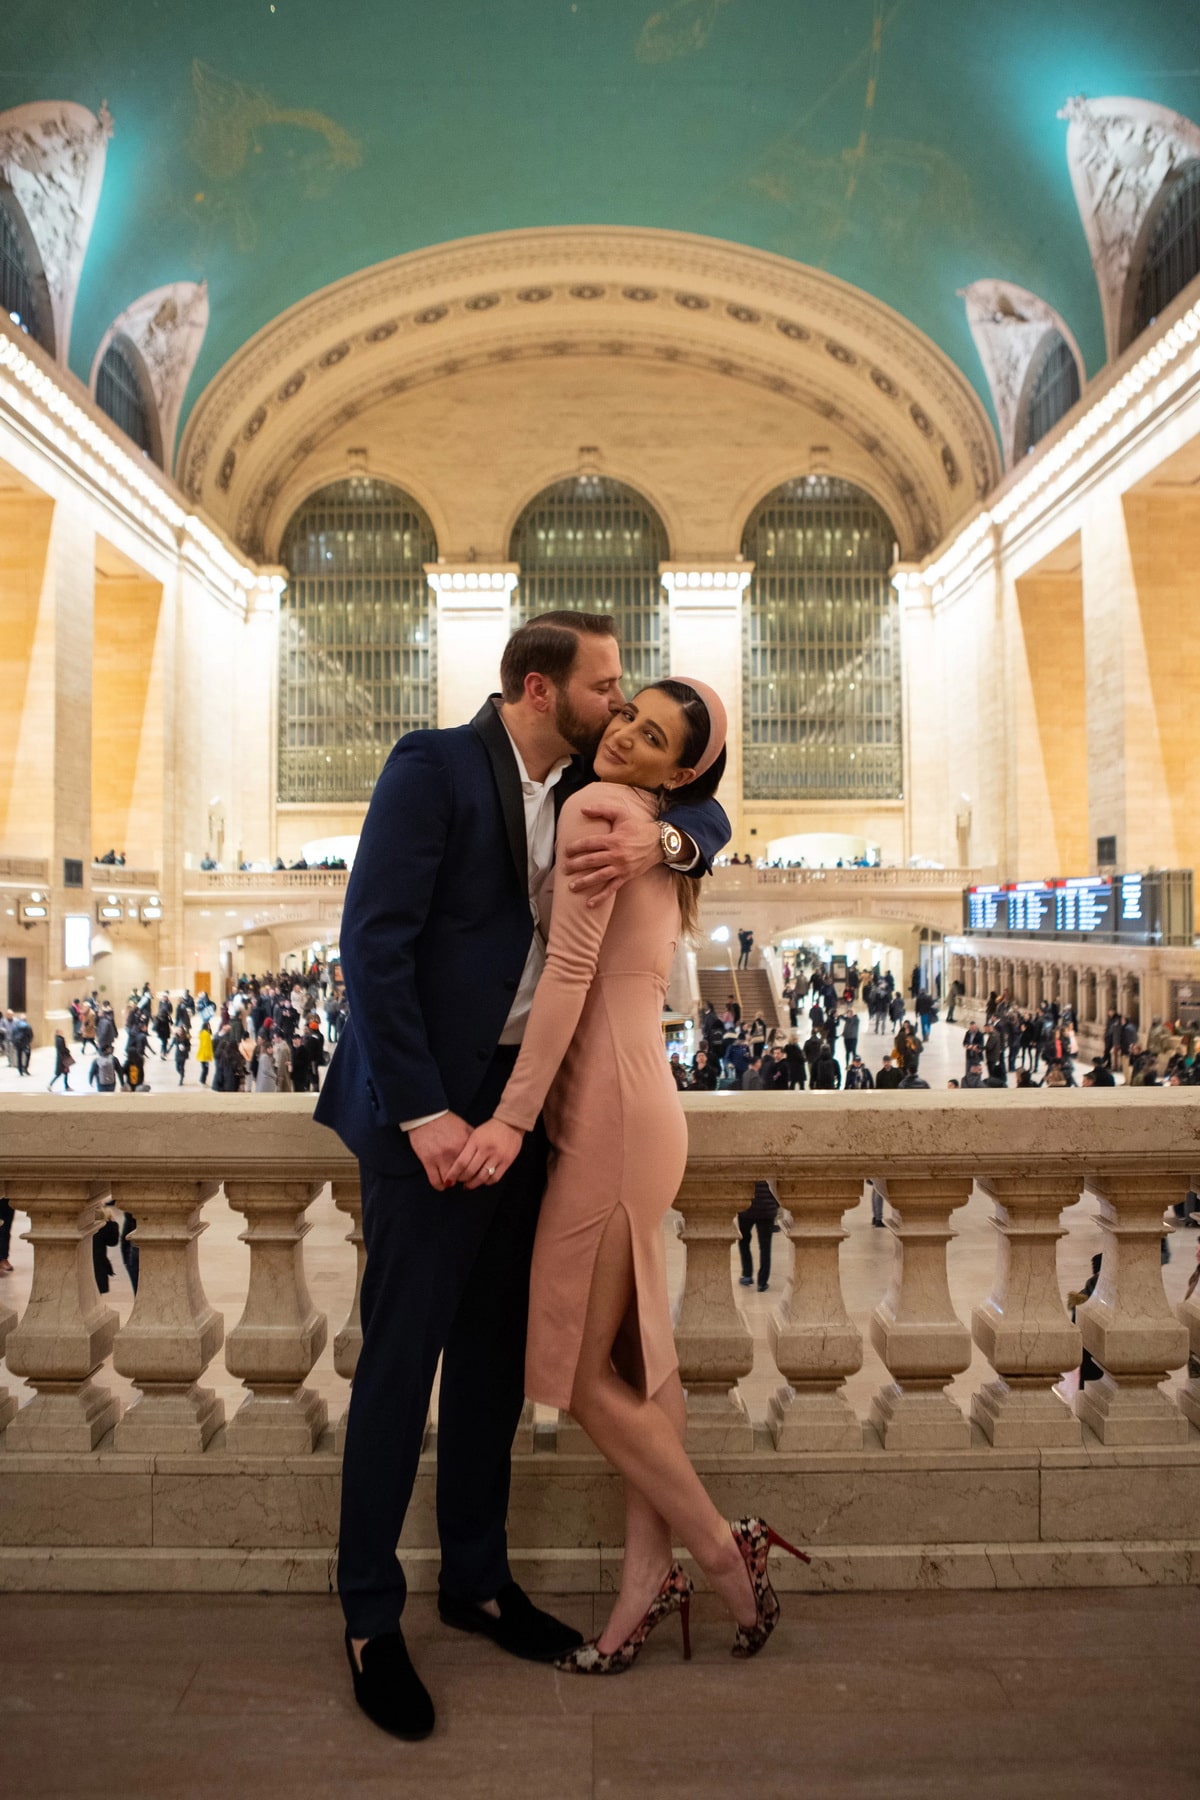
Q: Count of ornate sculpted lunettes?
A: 4